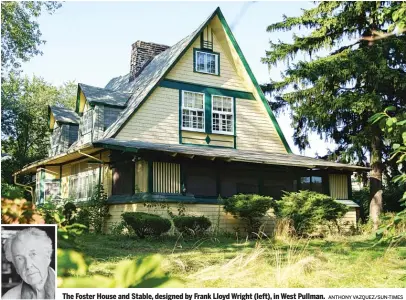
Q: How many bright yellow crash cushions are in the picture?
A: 0